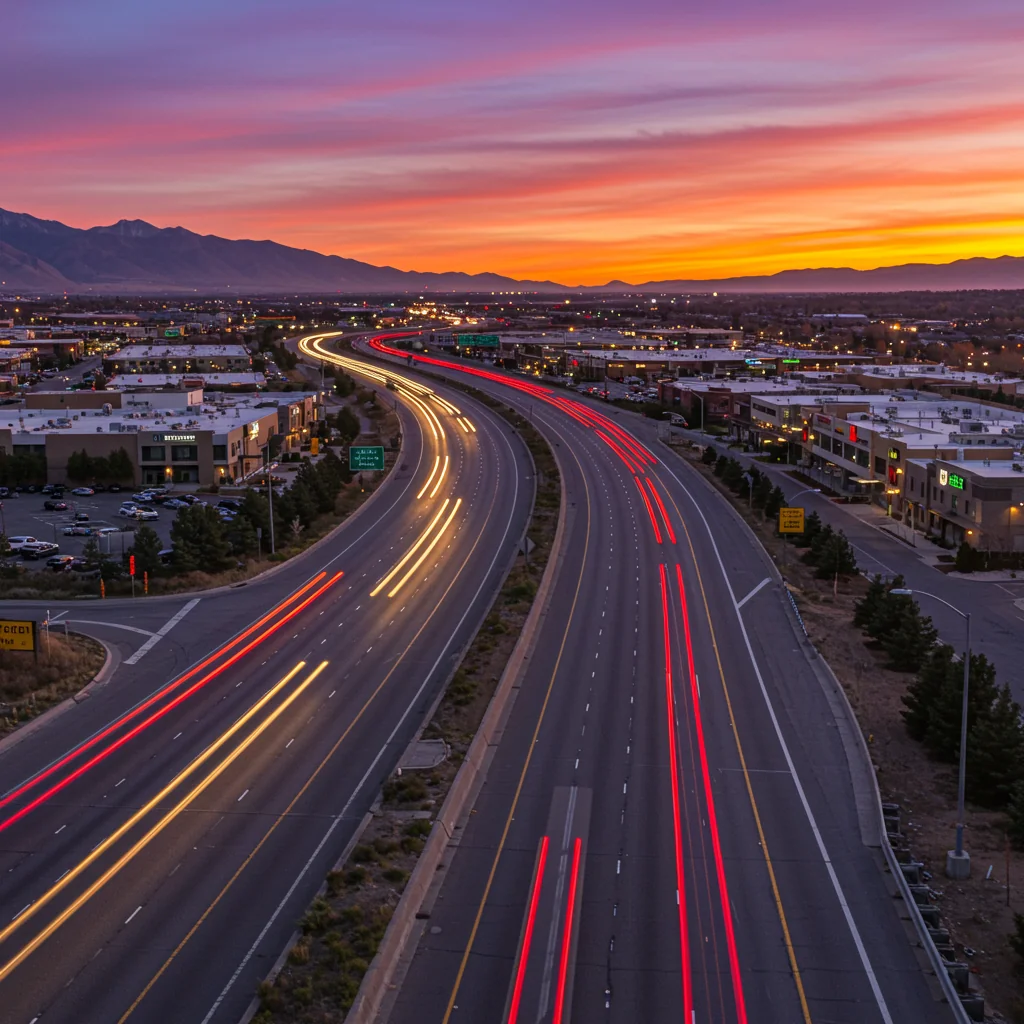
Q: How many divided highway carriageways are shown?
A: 2